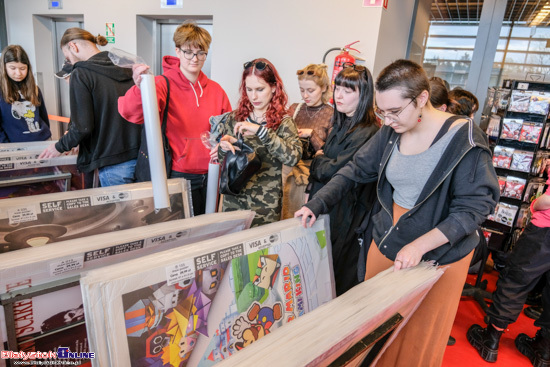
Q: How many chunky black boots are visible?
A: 2